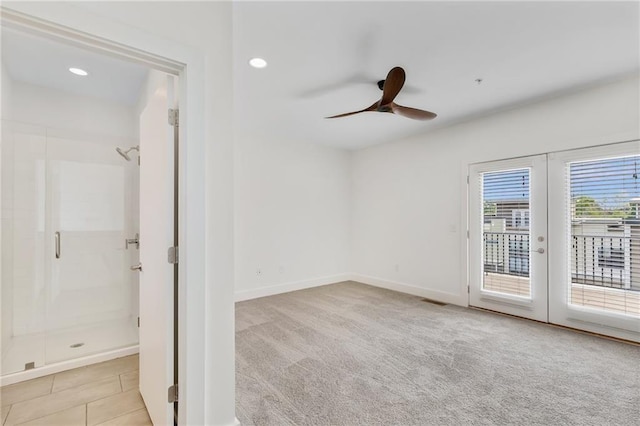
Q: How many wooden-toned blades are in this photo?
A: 3